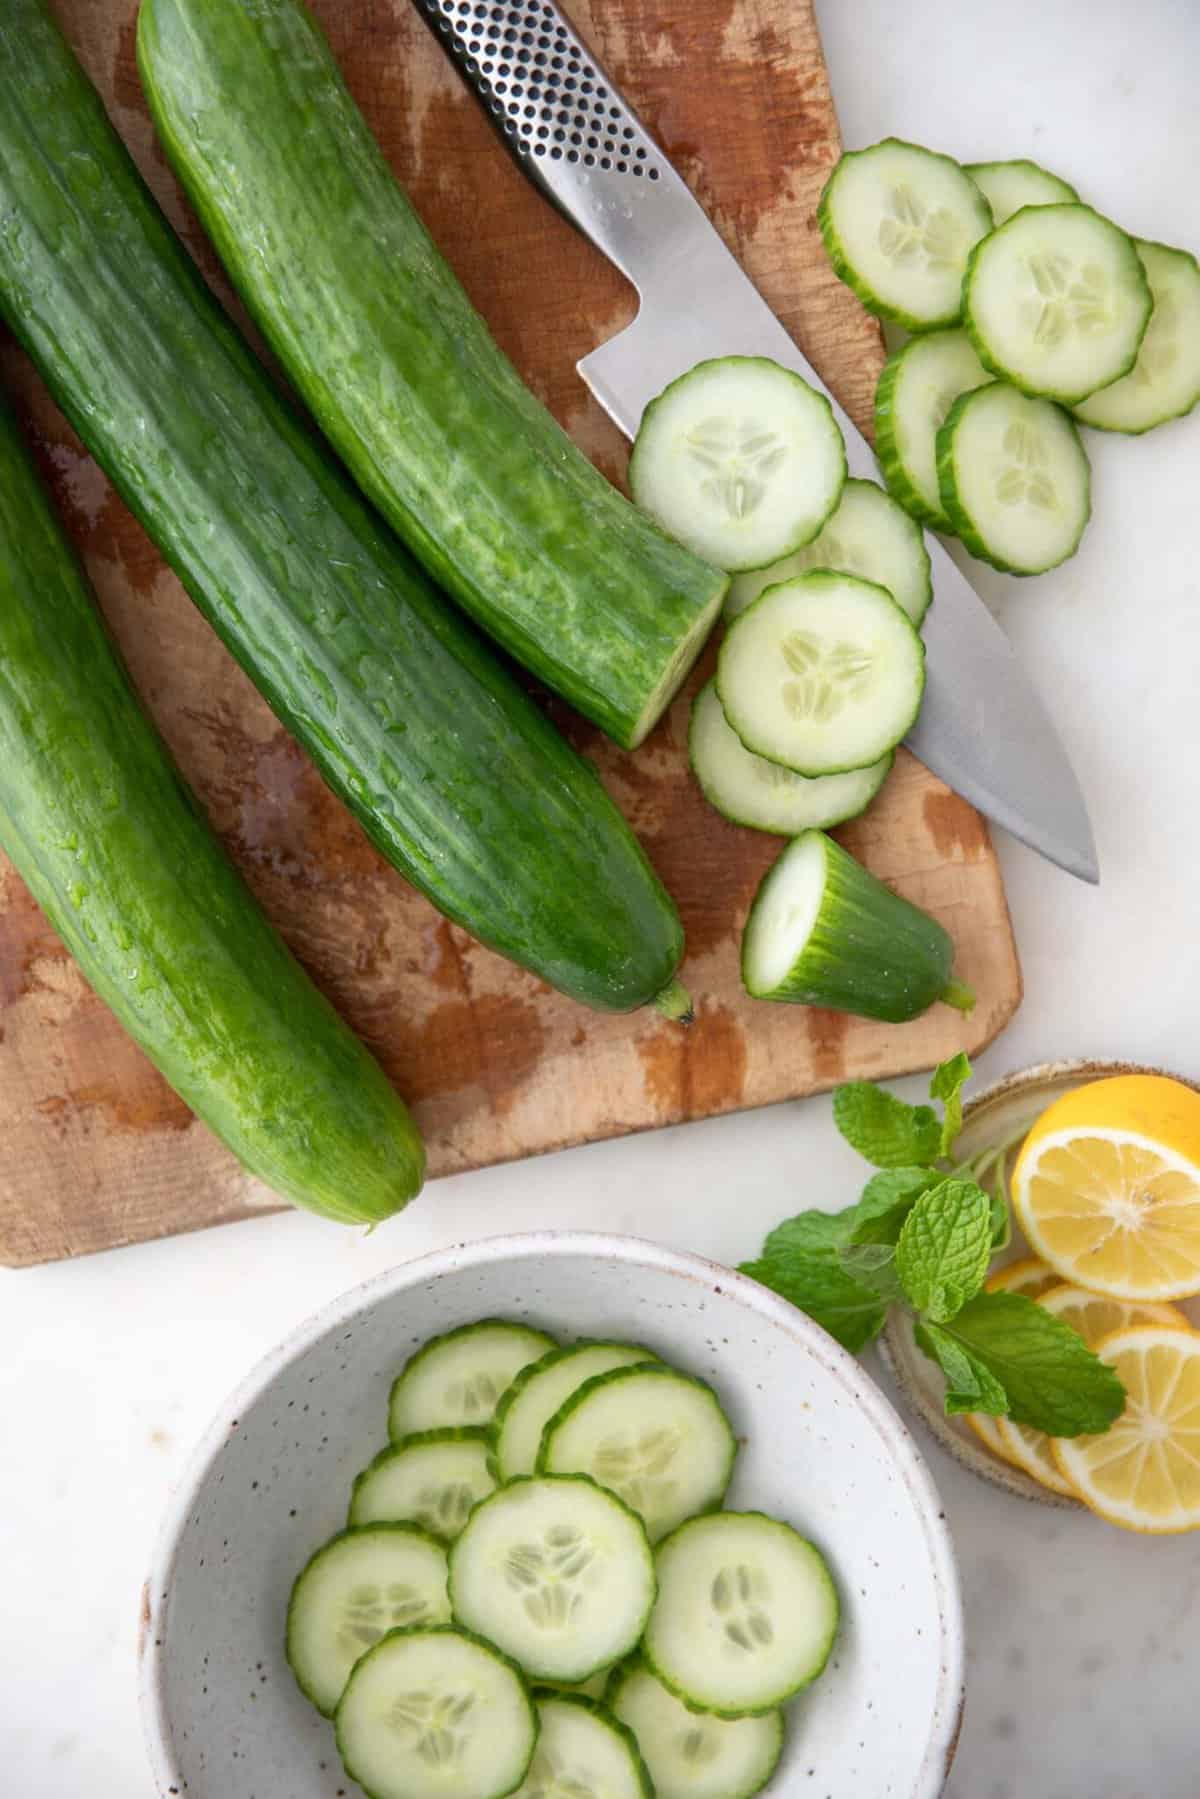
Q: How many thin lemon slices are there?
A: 3